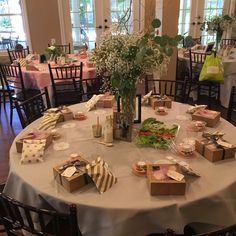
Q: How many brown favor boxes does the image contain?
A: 8